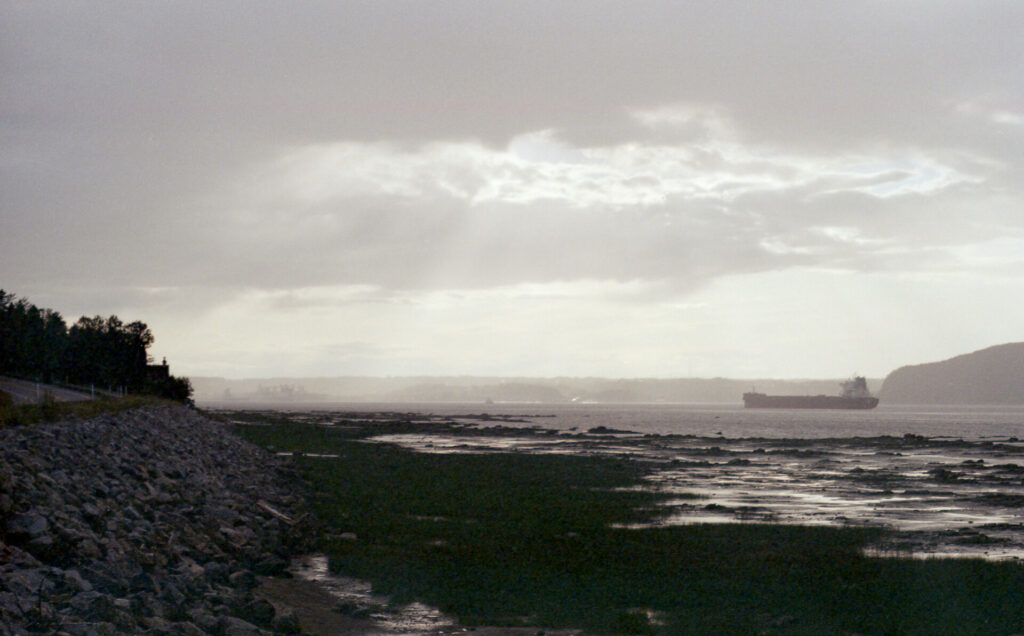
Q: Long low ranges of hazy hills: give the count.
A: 1